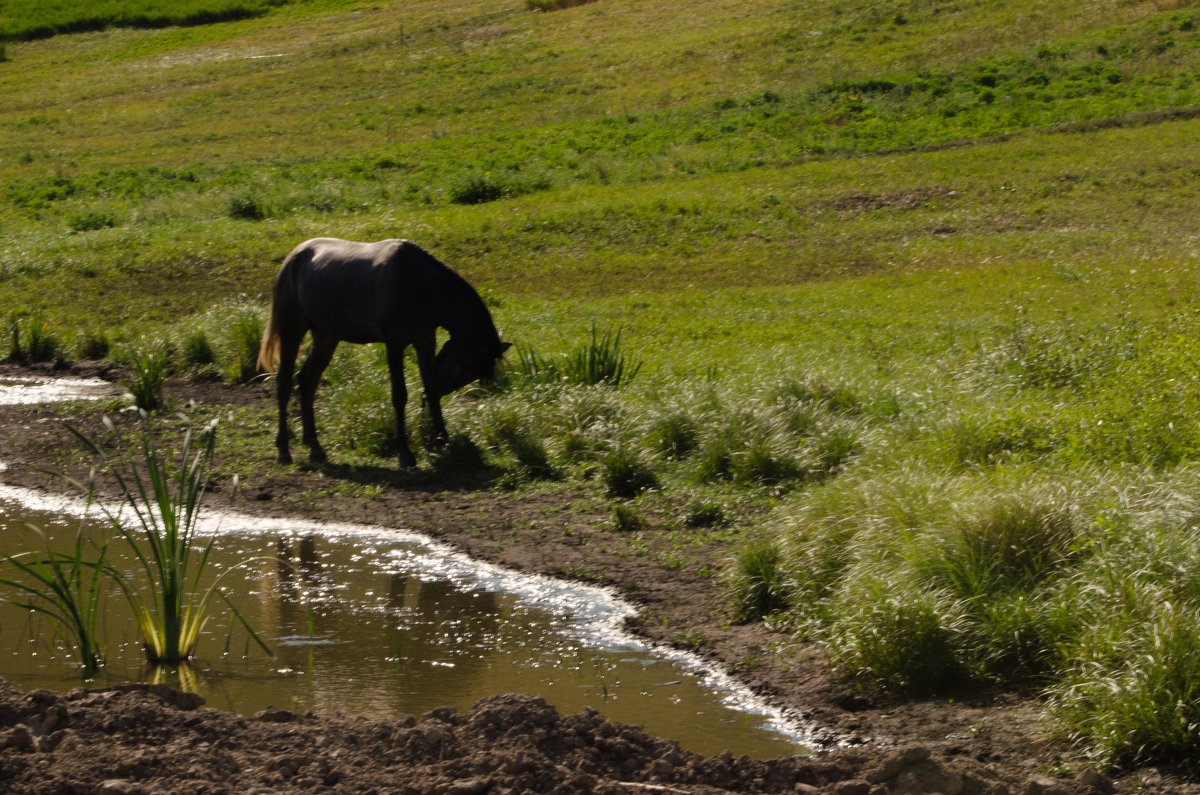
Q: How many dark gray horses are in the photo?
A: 1